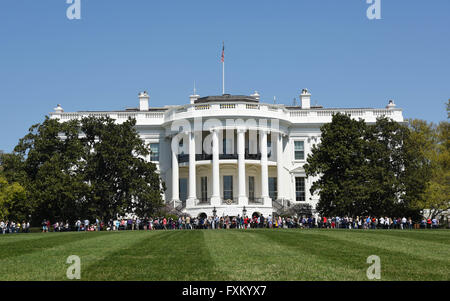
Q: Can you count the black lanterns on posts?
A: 2